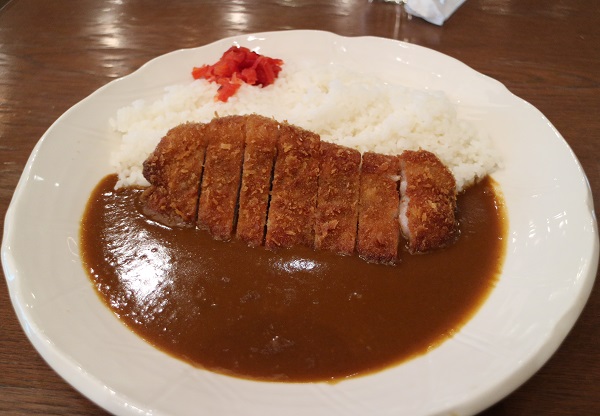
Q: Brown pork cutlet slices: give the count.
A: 7